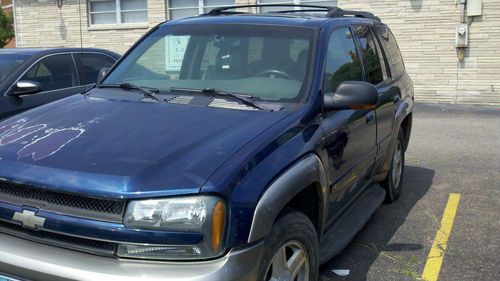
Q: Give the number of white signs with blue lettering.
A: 1